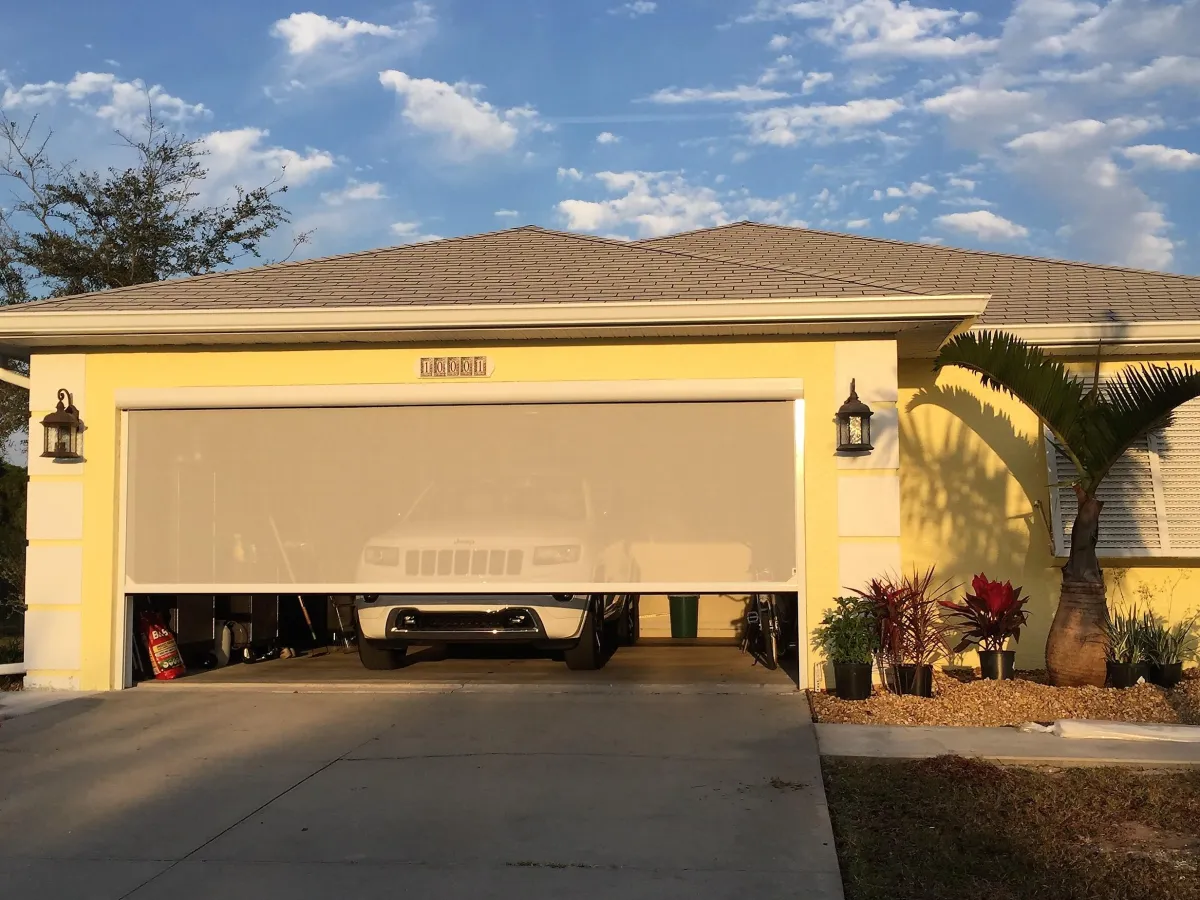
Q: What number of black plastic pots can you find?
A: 5